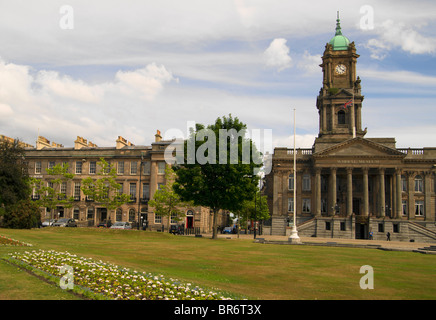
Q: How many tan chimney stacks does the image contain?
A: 5